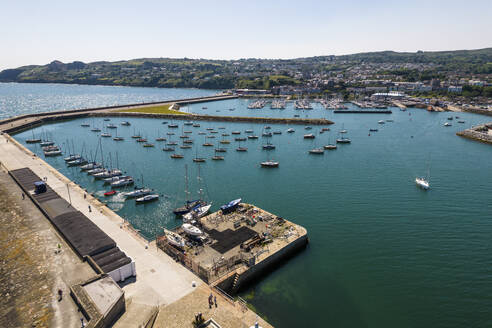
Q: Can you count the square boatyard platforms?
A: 1